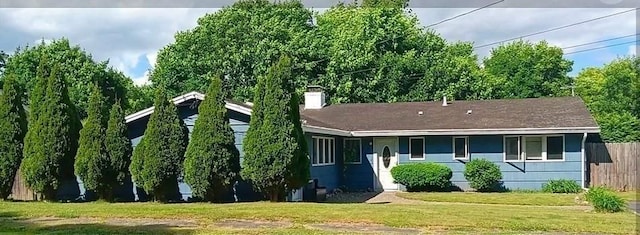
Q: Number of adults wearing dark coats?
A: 0